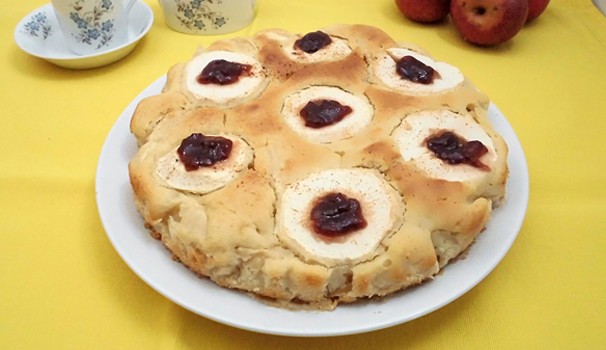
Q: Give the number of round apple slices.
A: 7